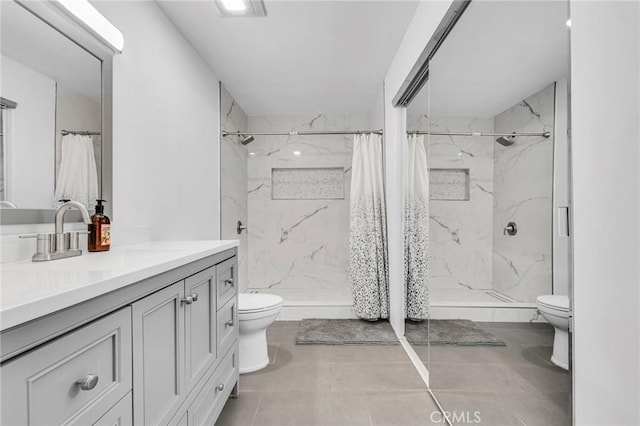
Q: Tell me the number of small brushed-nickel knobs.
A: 6